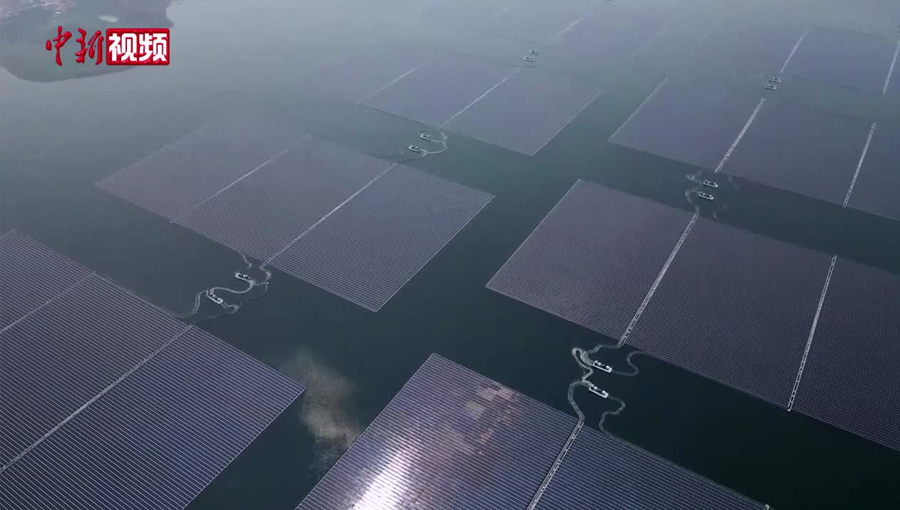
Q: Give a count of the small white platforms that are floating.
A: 12